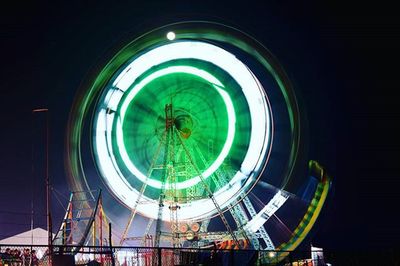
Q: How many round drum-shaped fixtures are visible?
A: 3